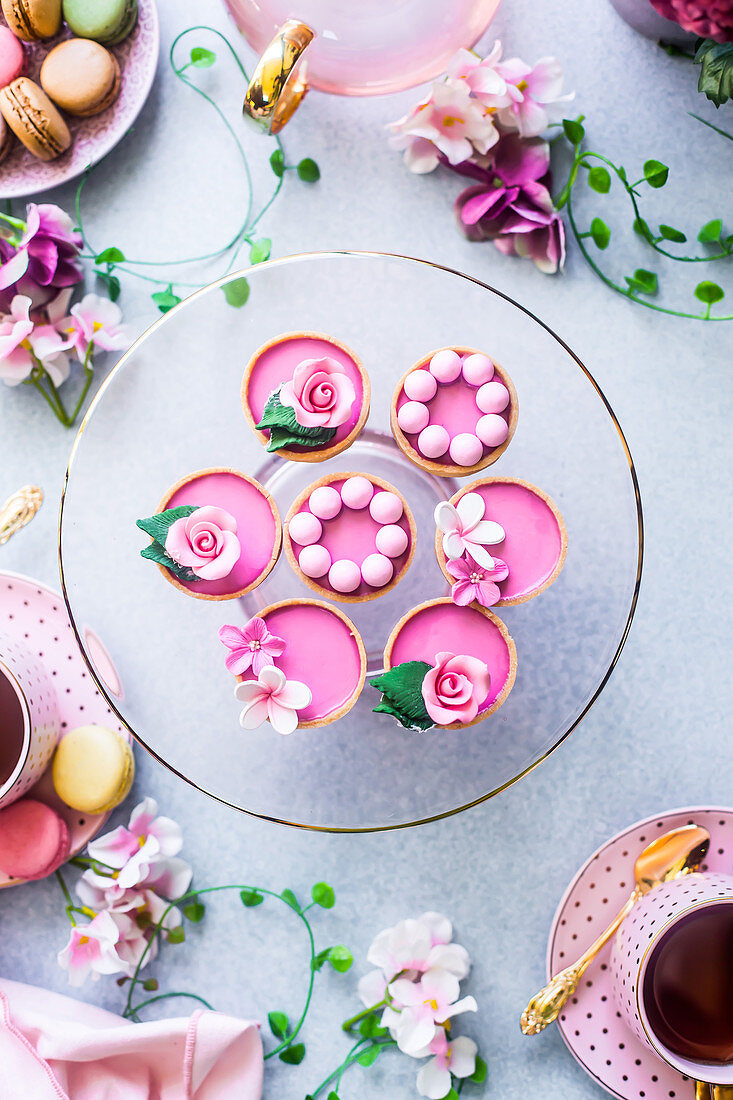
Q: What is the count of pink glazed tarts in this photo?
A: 7